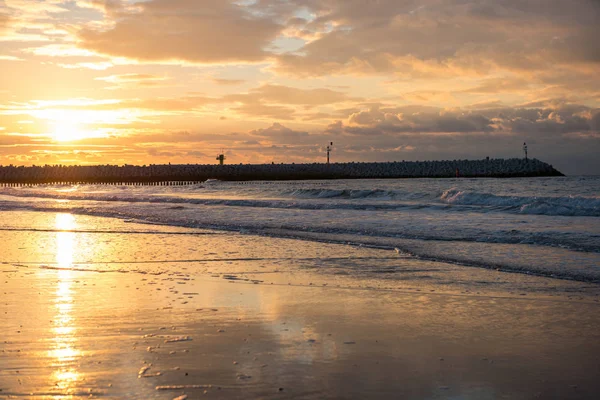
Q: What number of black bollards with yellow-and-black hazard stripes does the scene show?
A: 0